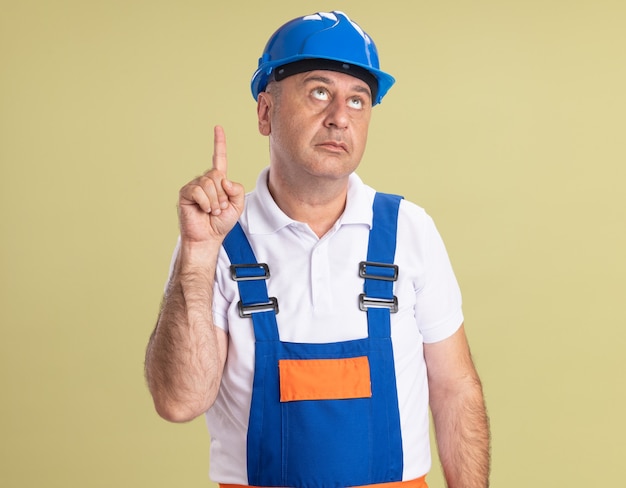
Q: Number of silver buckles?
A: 4